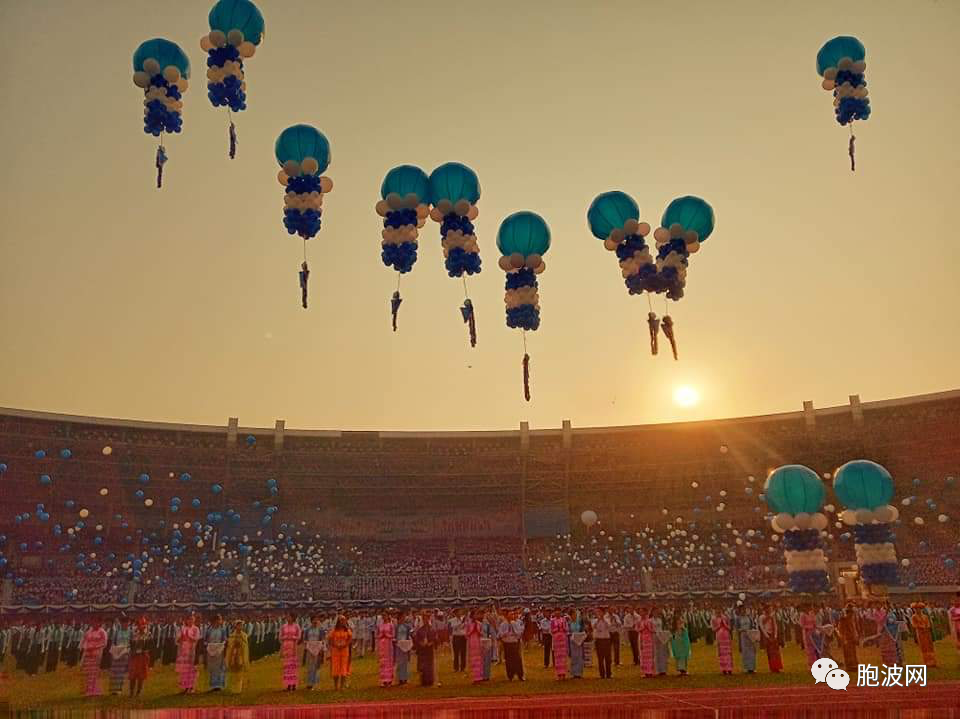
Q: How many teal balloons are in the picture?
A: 11